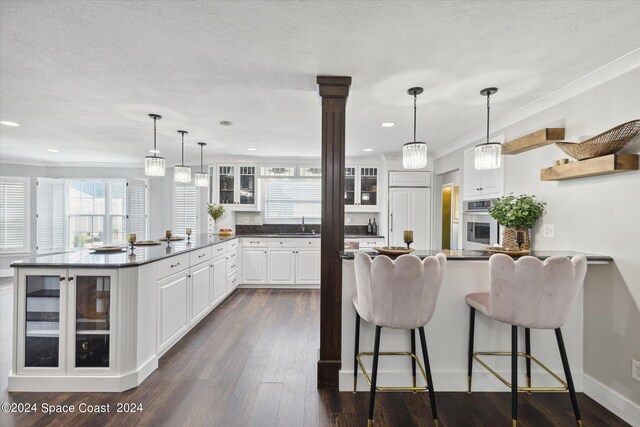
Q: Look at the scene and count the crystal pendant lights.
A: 5